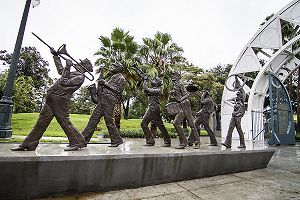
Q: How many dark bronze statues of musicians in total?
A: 6